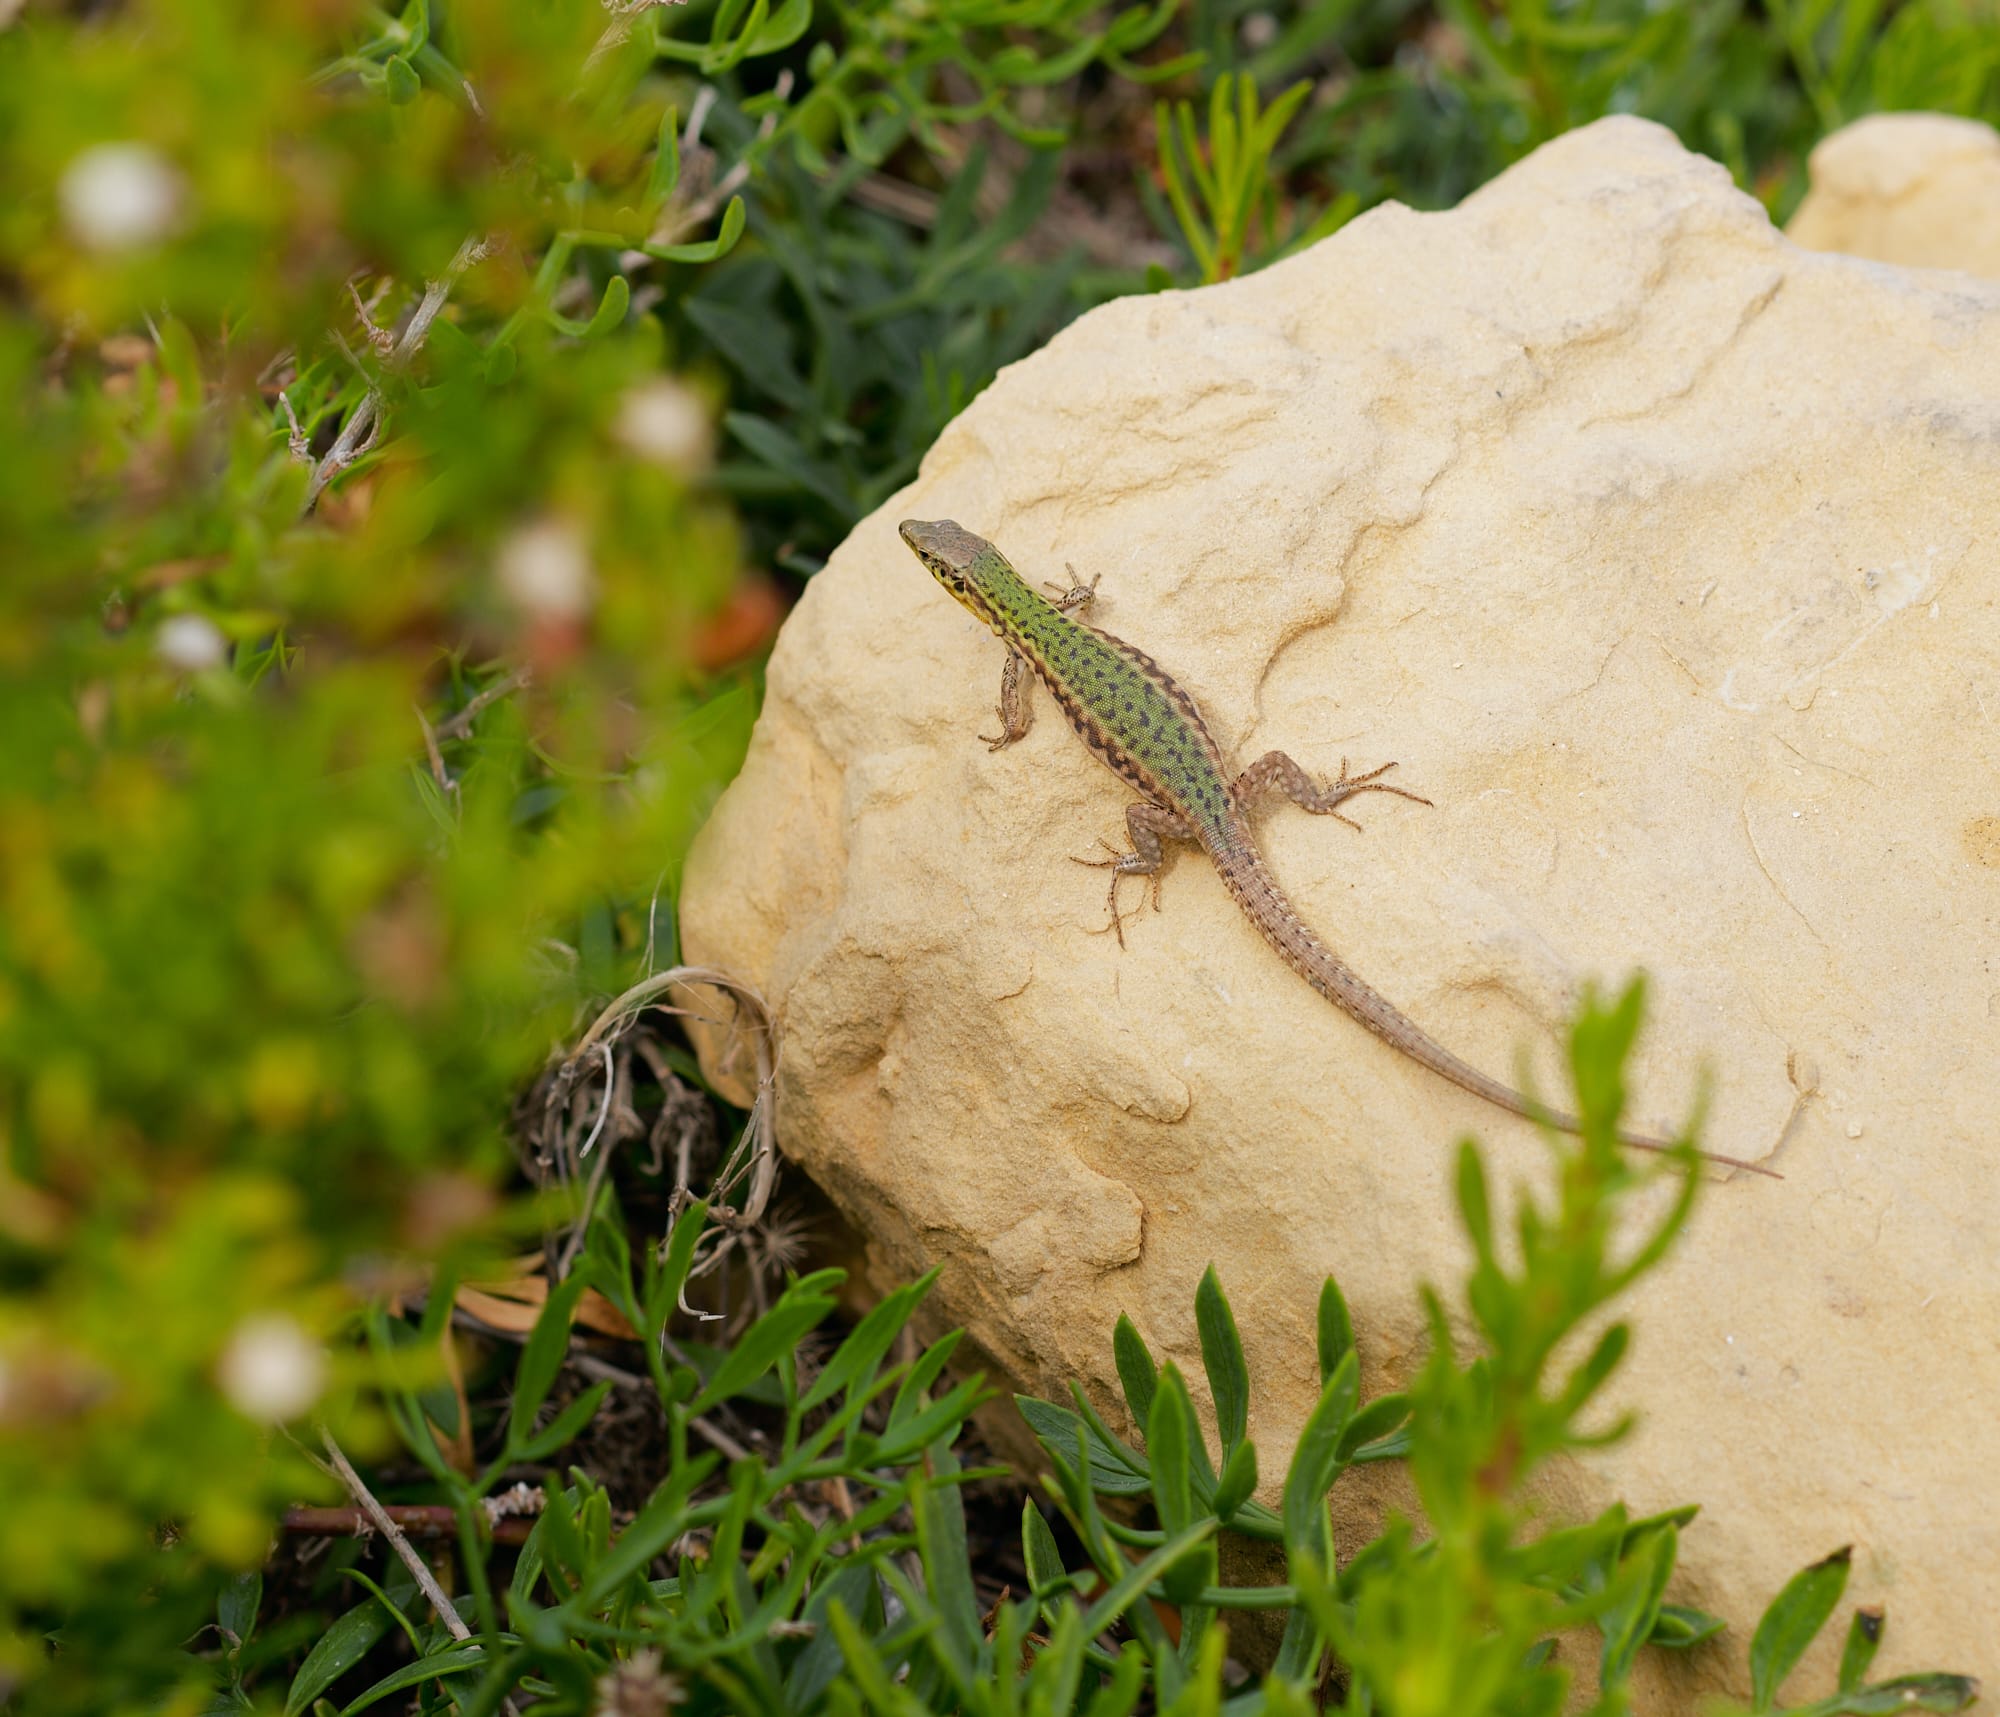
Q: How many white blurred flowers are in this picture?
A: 5